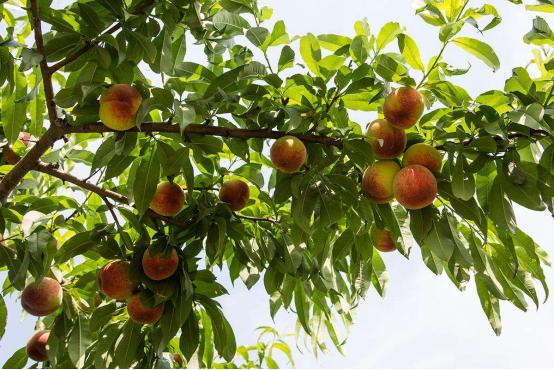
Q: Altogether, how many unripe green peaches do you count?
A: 0